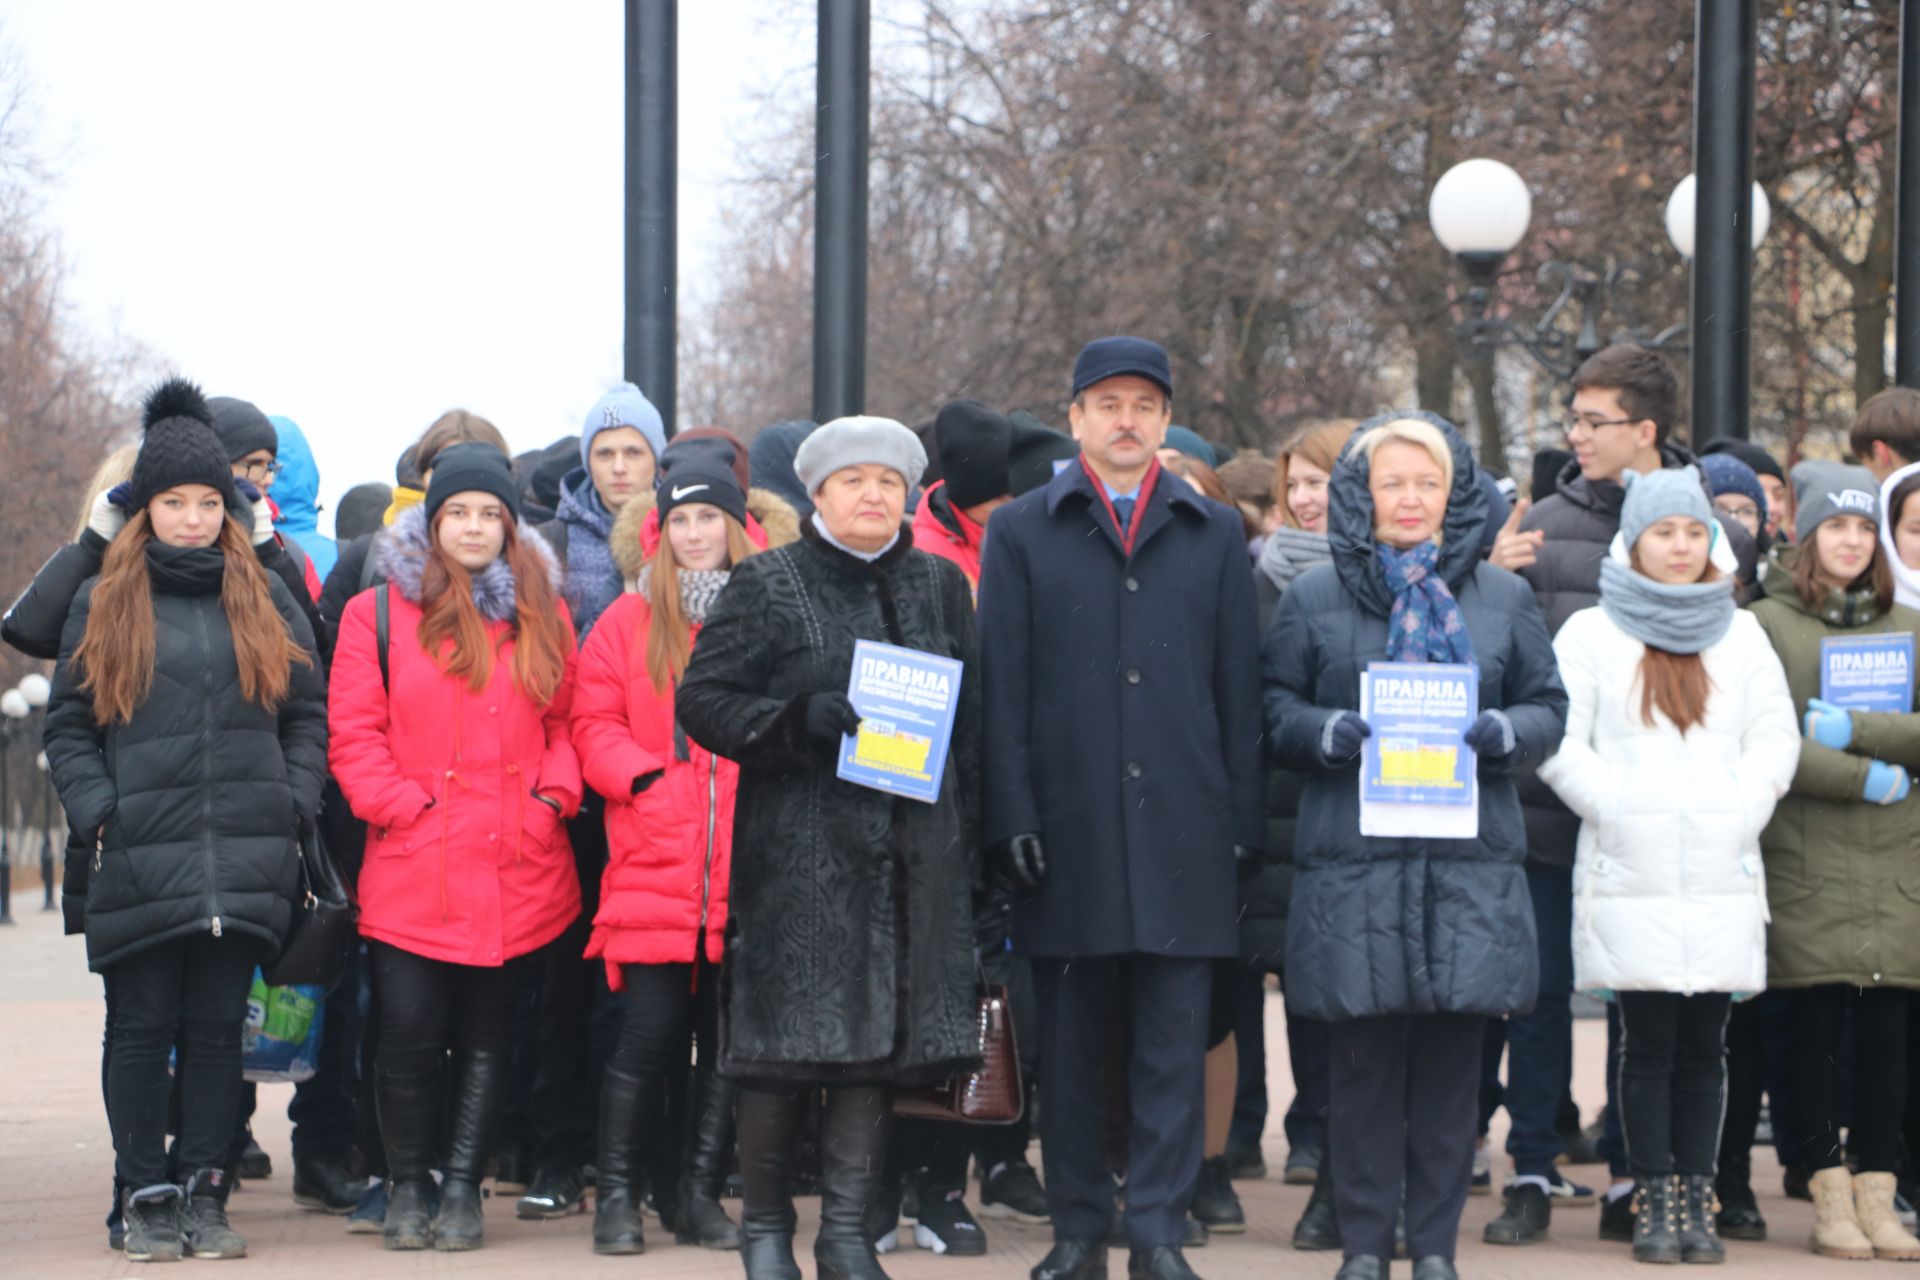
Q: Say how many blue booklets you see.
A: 3